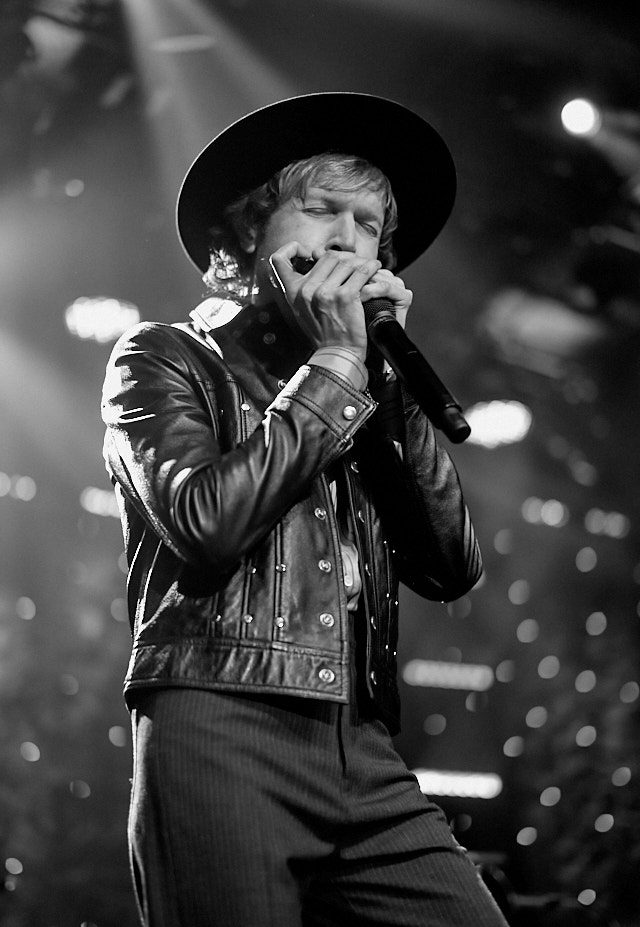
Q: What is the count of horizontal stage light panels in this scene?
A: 2